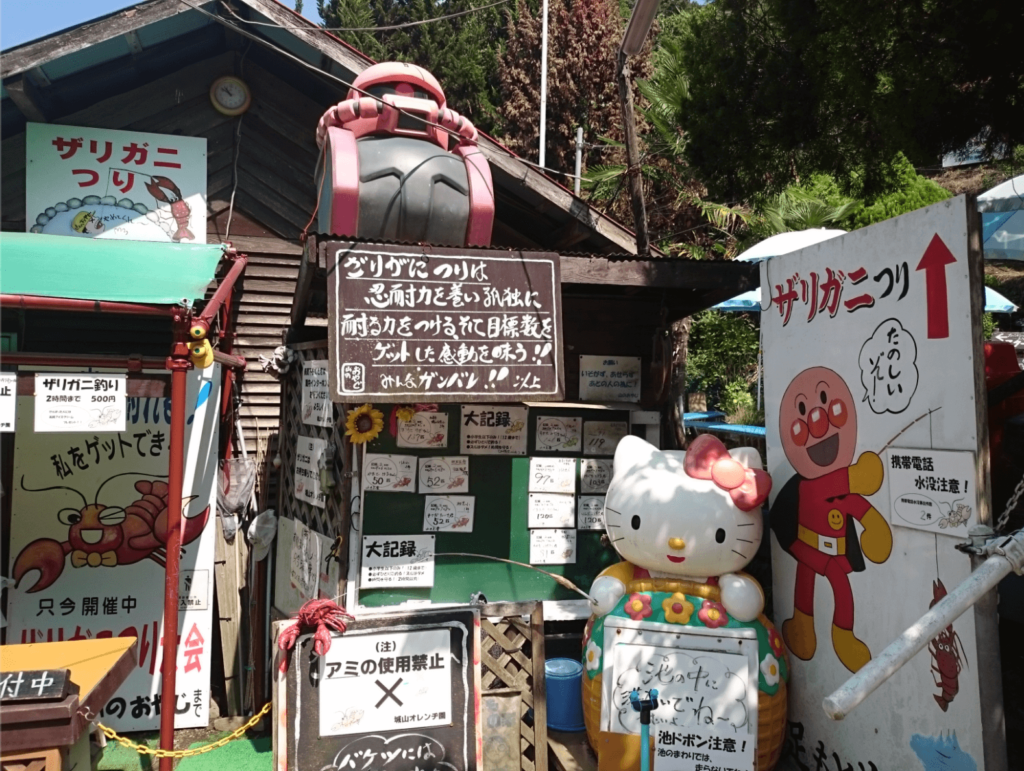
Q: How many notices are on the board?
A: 13